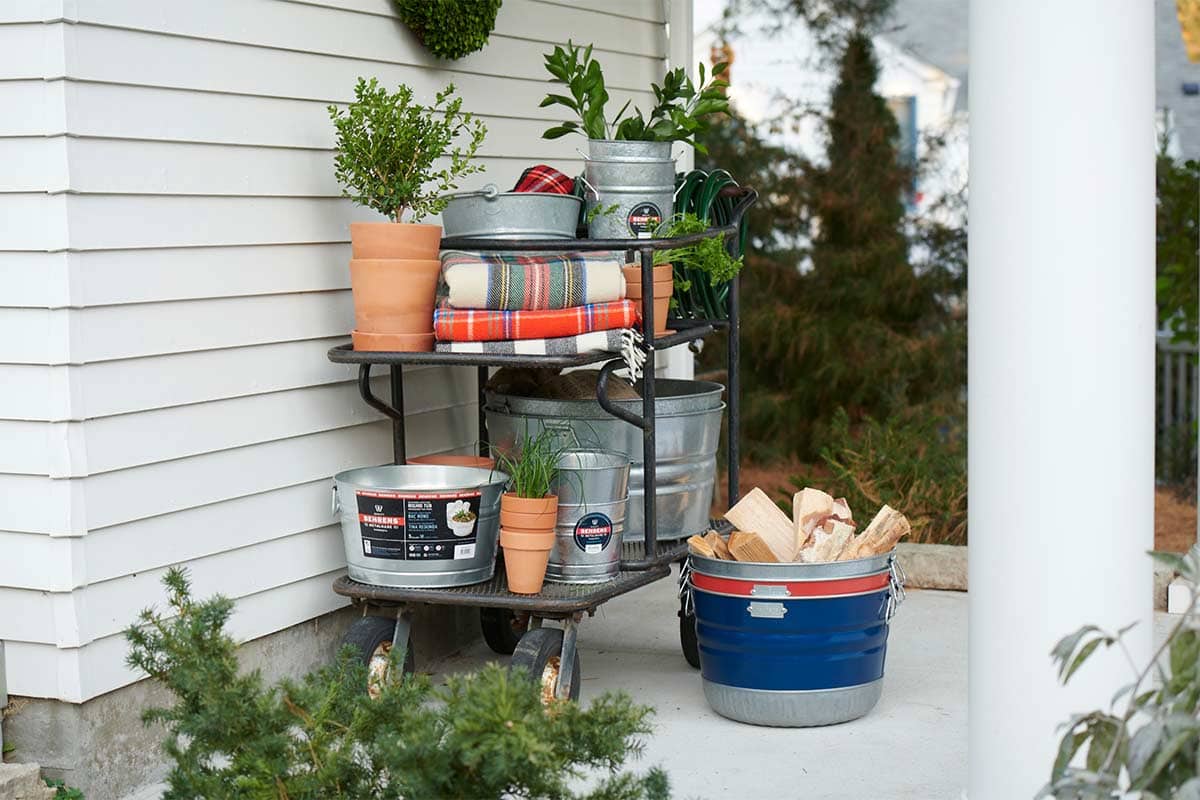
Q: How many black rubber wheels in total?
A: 4